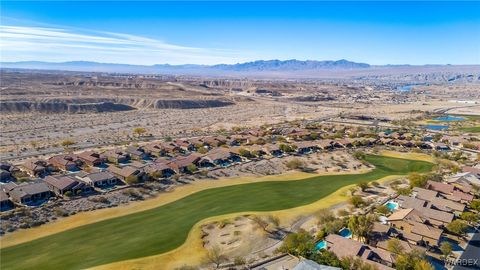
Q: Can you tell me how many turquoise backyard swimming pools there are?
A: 3